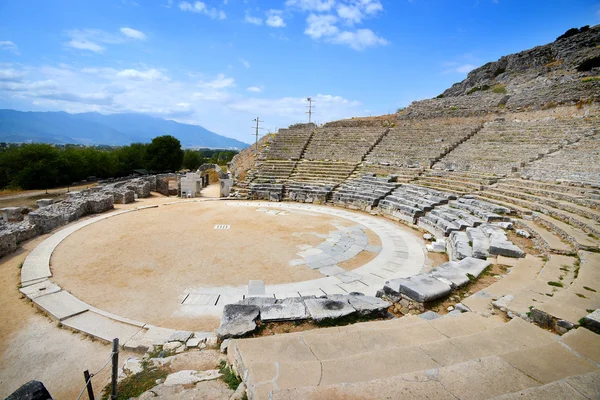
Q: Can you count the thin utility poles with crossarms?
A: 2